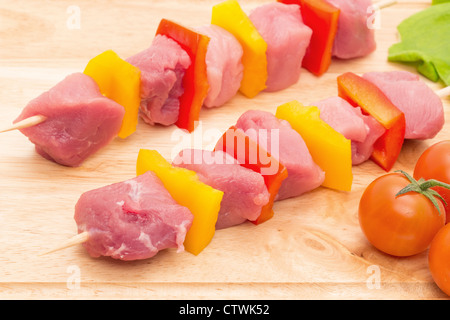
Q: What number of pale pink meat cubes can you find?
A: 10